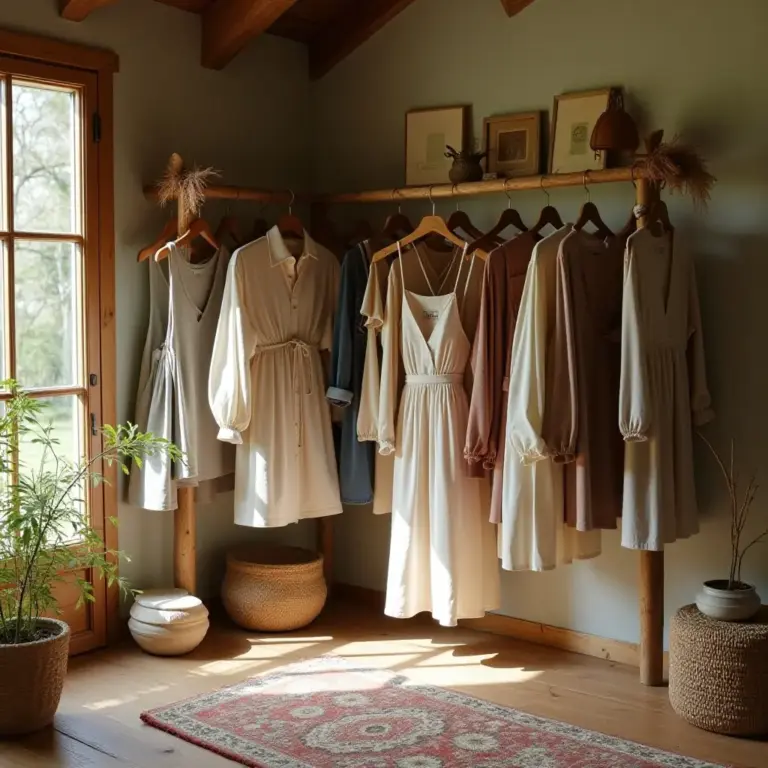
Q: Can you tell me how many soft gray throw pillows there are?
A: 0